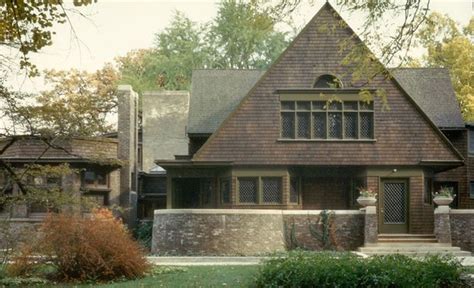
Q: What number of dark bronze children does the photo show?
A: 0